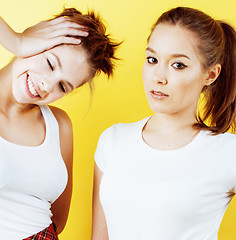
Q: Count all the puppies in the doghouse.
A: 0